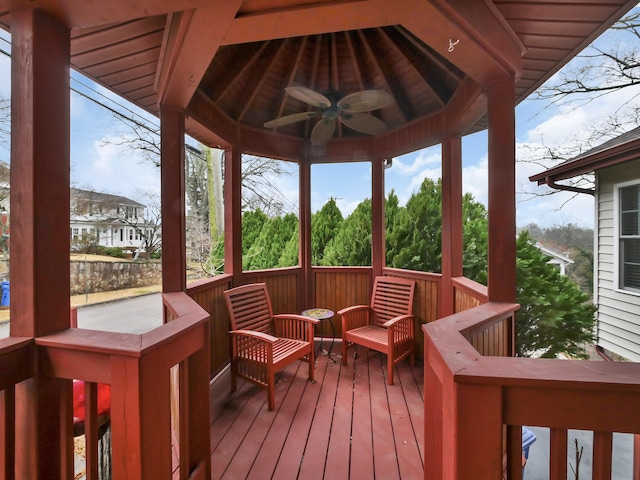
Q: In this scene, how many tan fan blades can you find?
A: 5